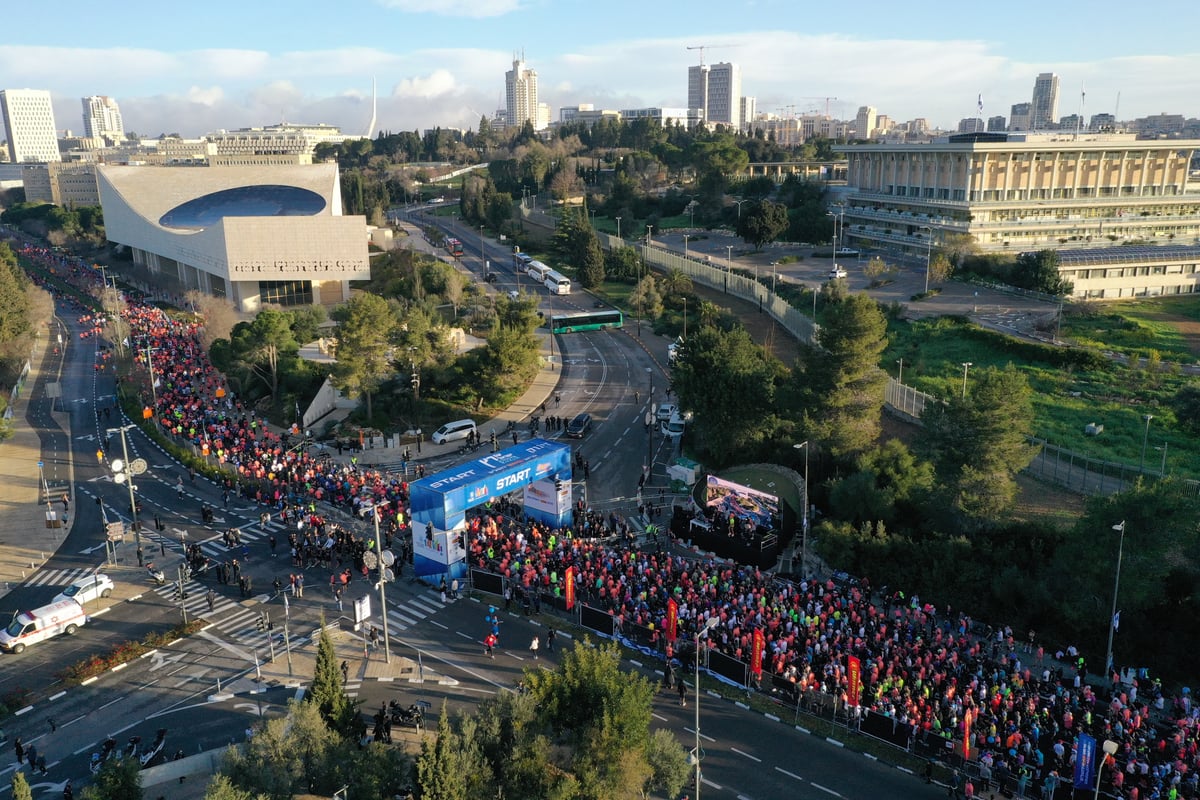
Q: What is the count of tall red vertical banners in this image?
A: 5